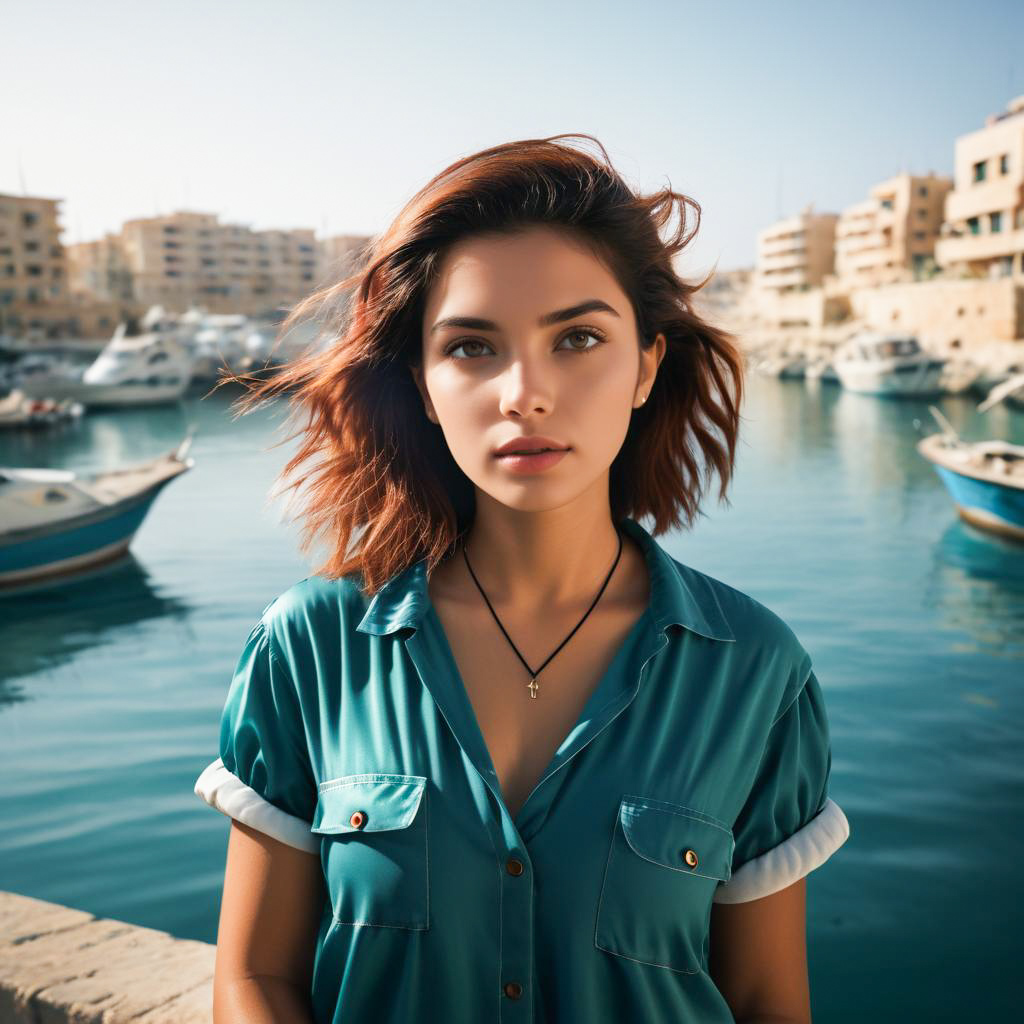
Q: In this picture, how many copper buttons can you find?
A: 4